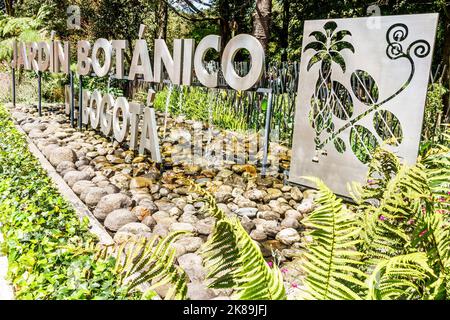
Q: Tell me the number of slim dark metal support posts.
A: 5